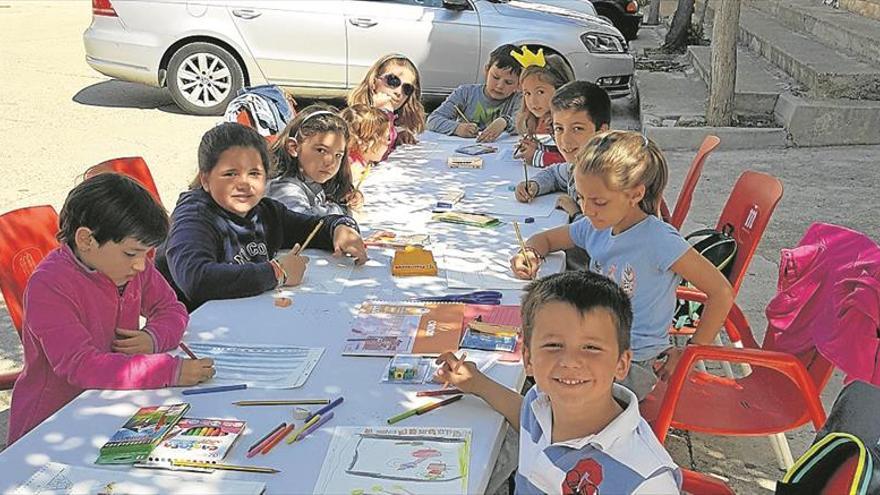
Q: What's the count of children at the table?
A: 10